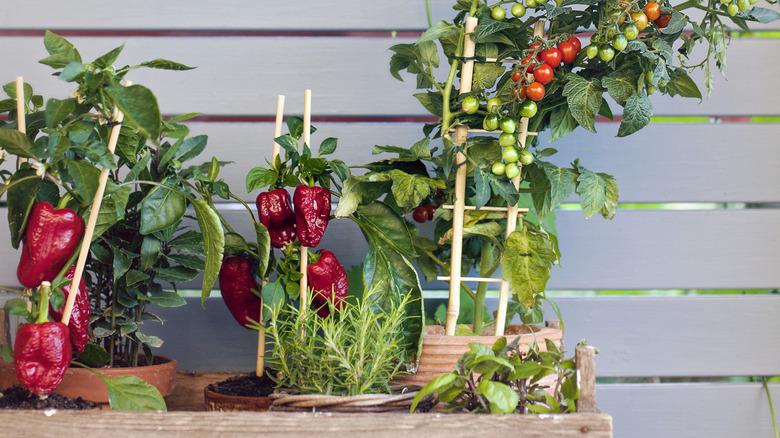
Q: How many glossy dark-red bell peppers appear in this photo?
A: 7